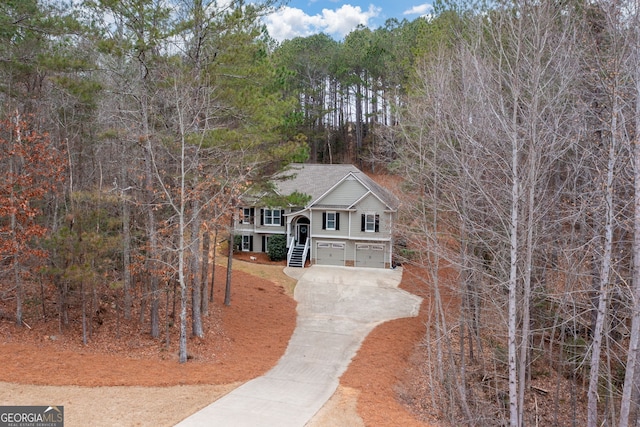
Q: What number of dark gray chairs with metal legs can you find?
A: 0